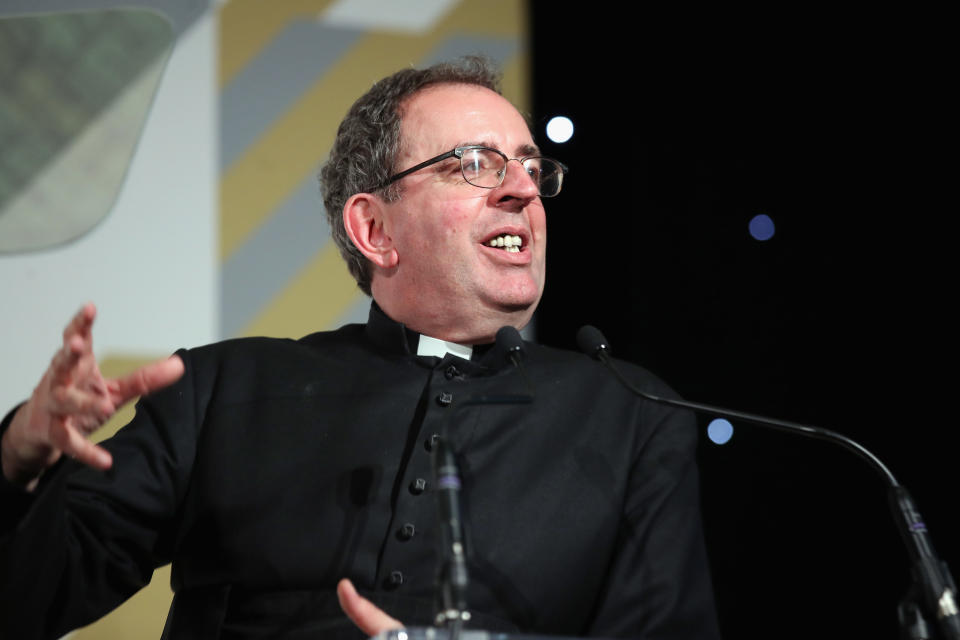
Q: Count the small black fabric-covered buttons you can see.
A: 6